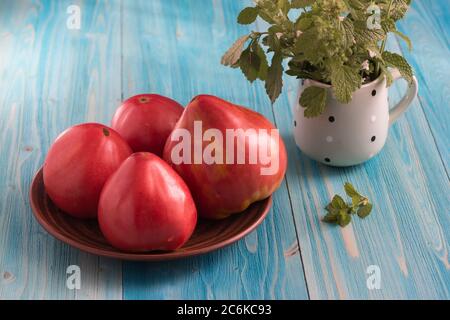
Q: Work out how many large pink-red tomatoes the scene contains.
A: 4